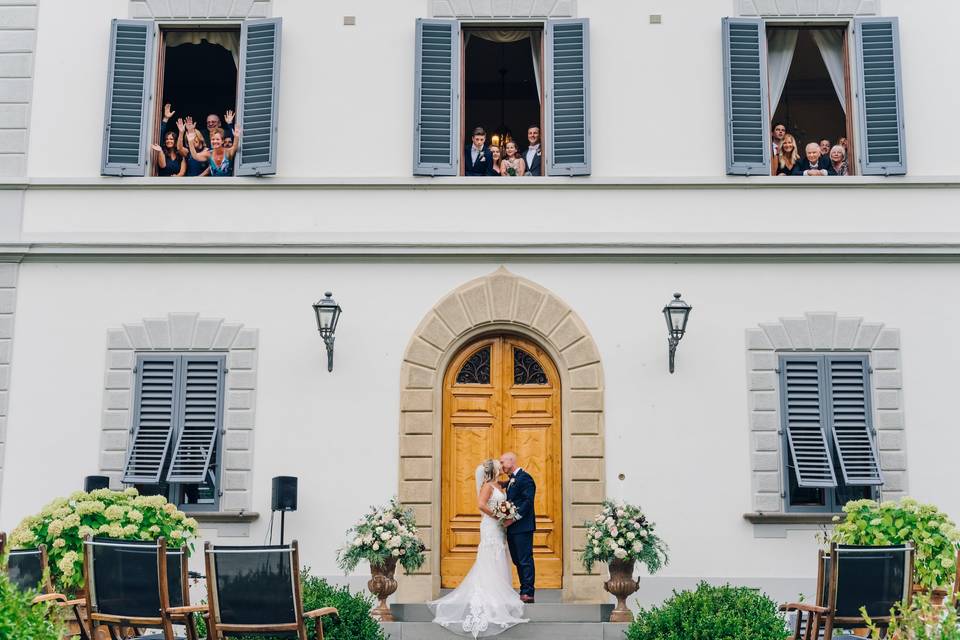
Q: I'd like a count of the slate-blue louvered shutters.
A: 10